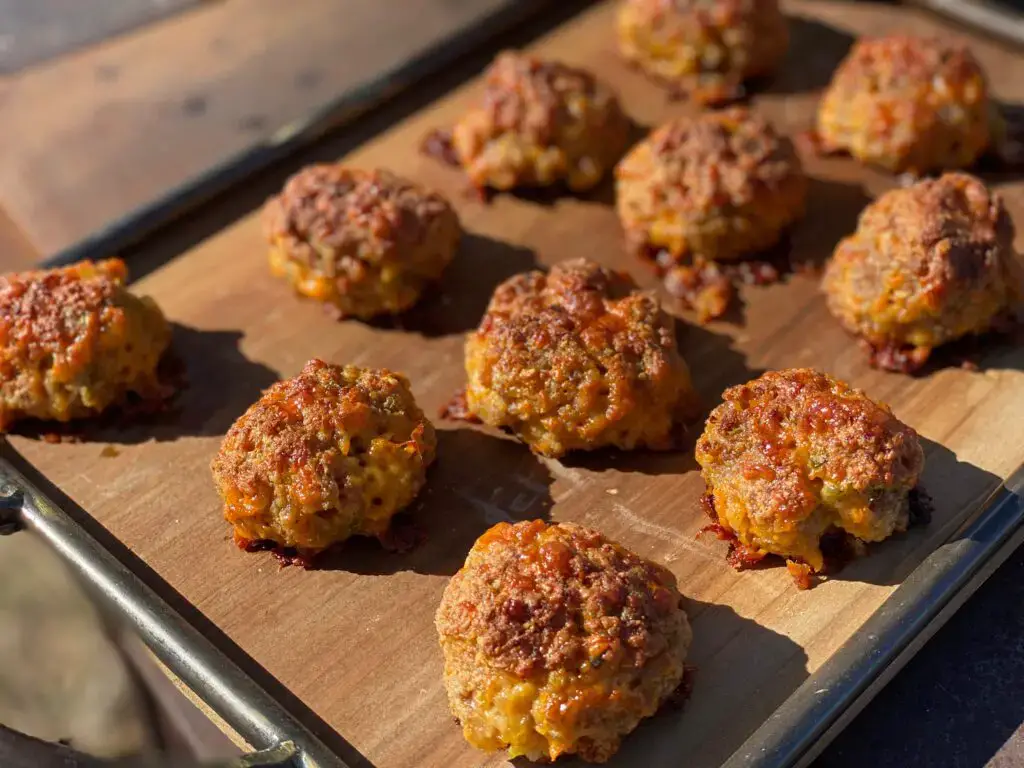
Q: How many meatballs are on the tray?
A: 11